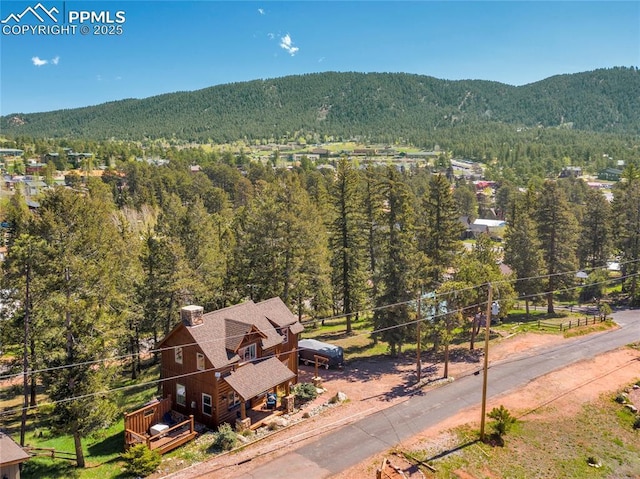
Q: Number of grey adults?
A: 0